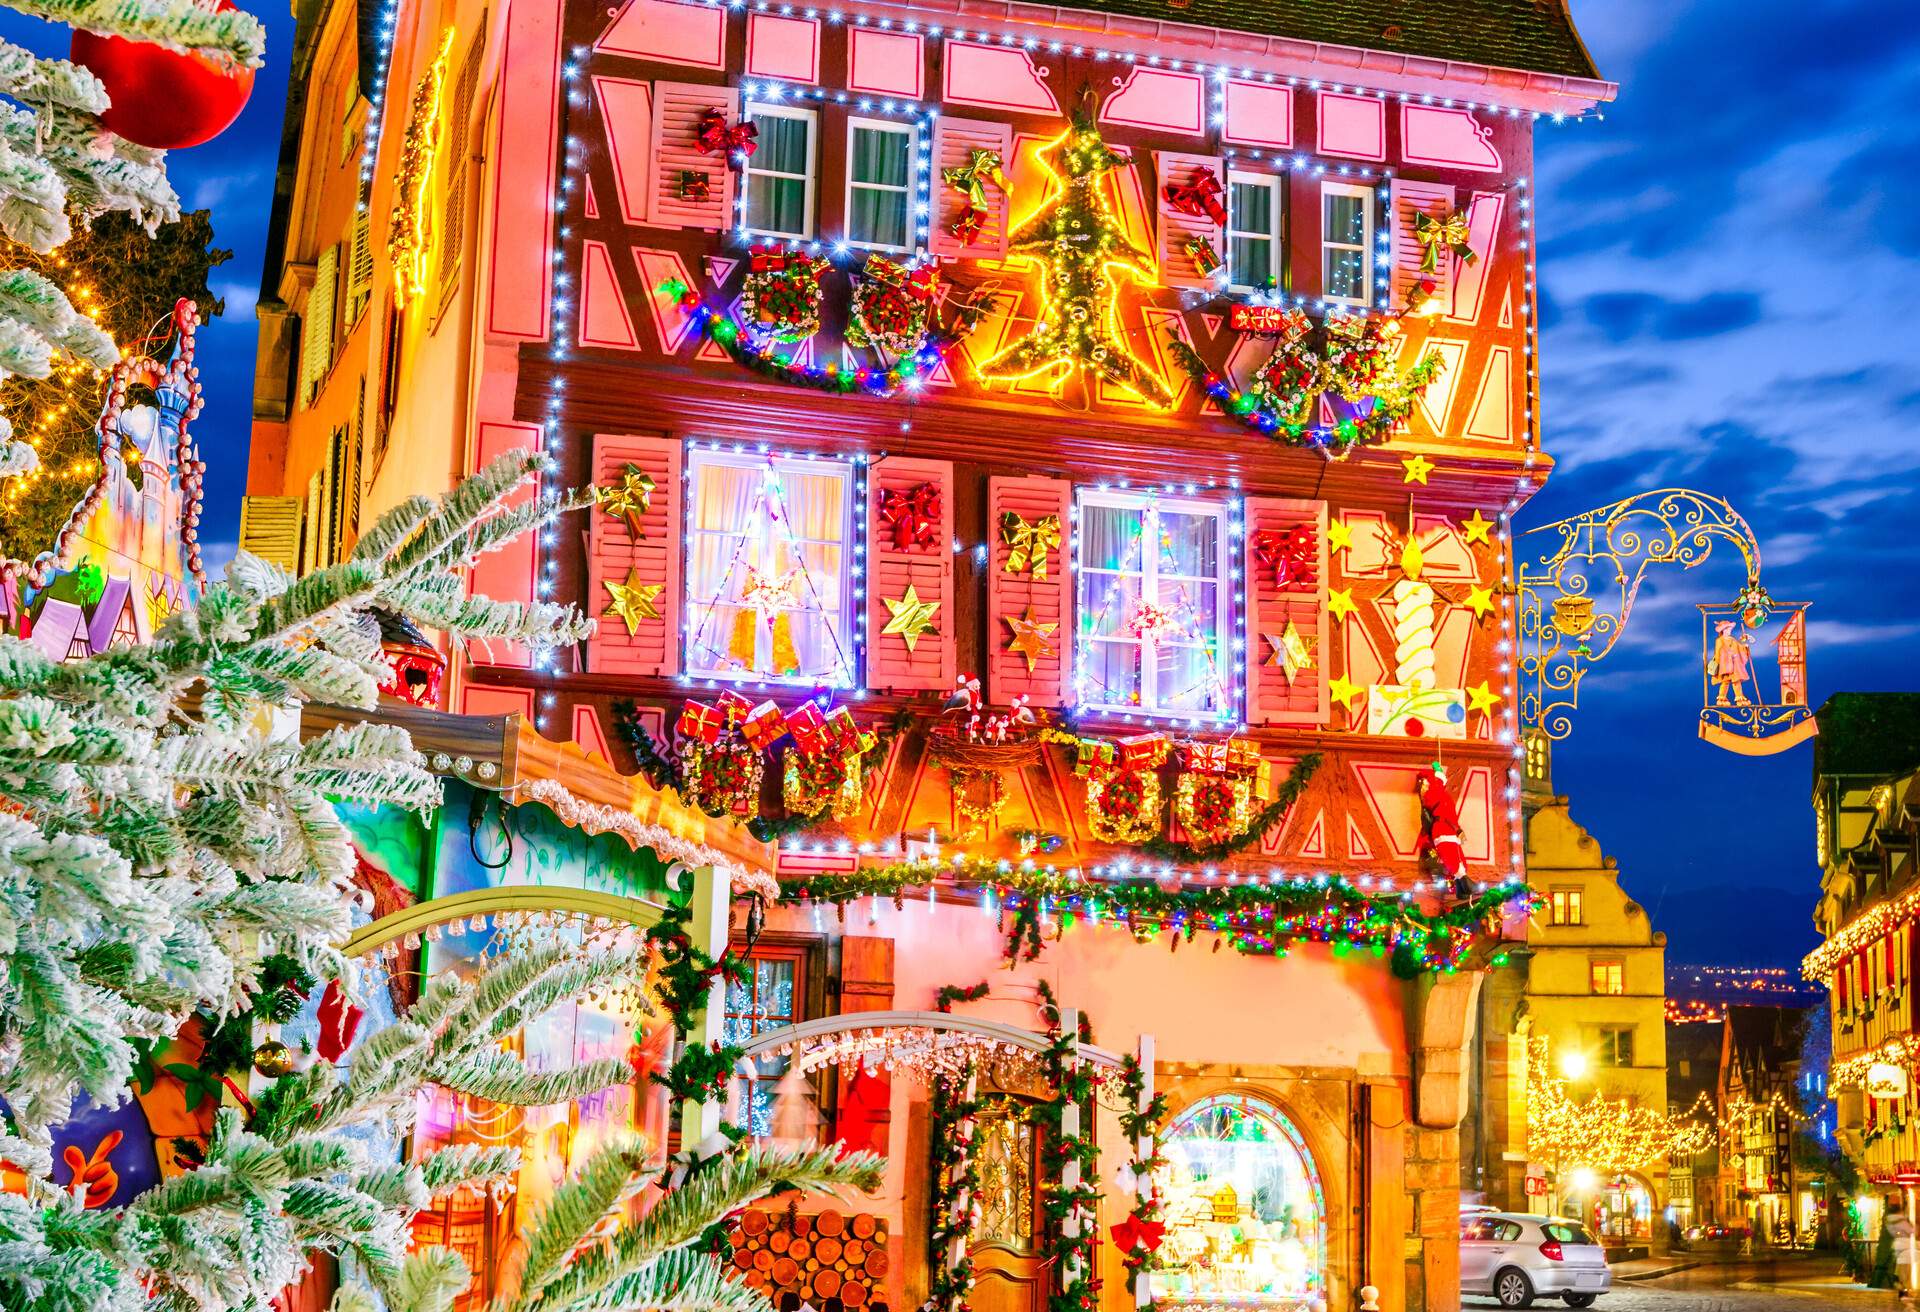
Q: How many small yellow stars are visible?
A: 7